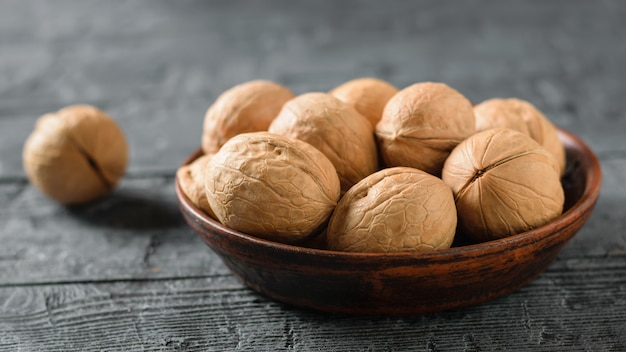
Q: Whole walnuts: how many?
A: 10